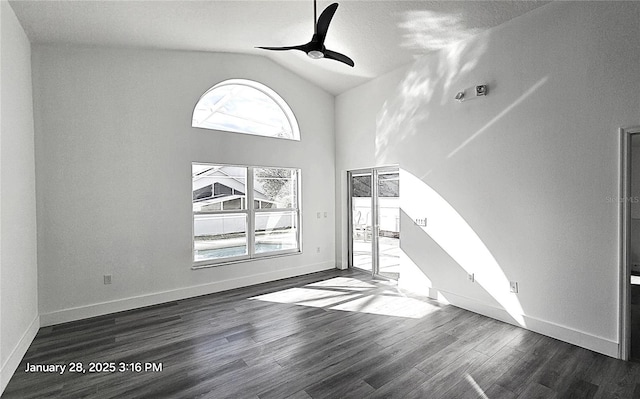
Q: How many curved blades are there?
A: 3